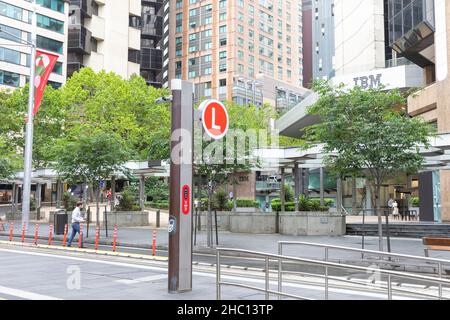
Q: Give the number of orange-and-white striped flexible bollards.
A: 9